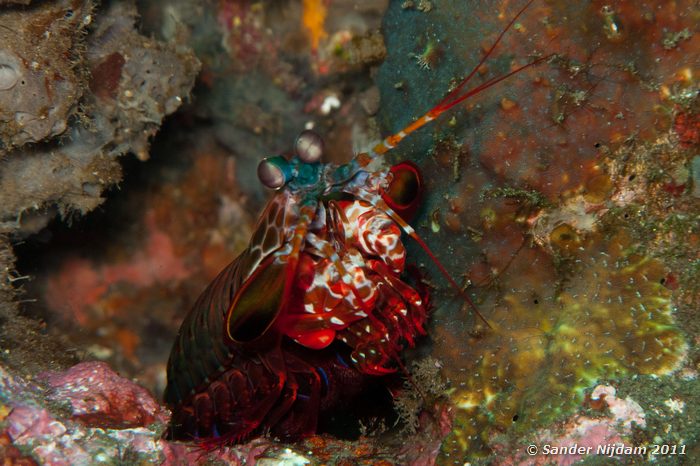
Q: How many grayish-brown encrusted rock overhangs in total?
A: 1